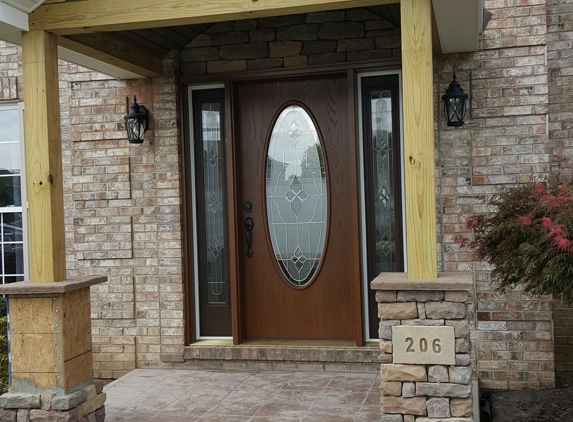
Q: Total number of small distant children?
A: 0